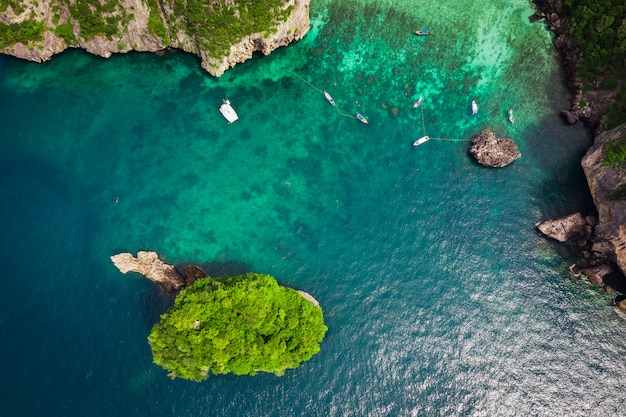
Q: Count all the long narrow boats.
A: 7